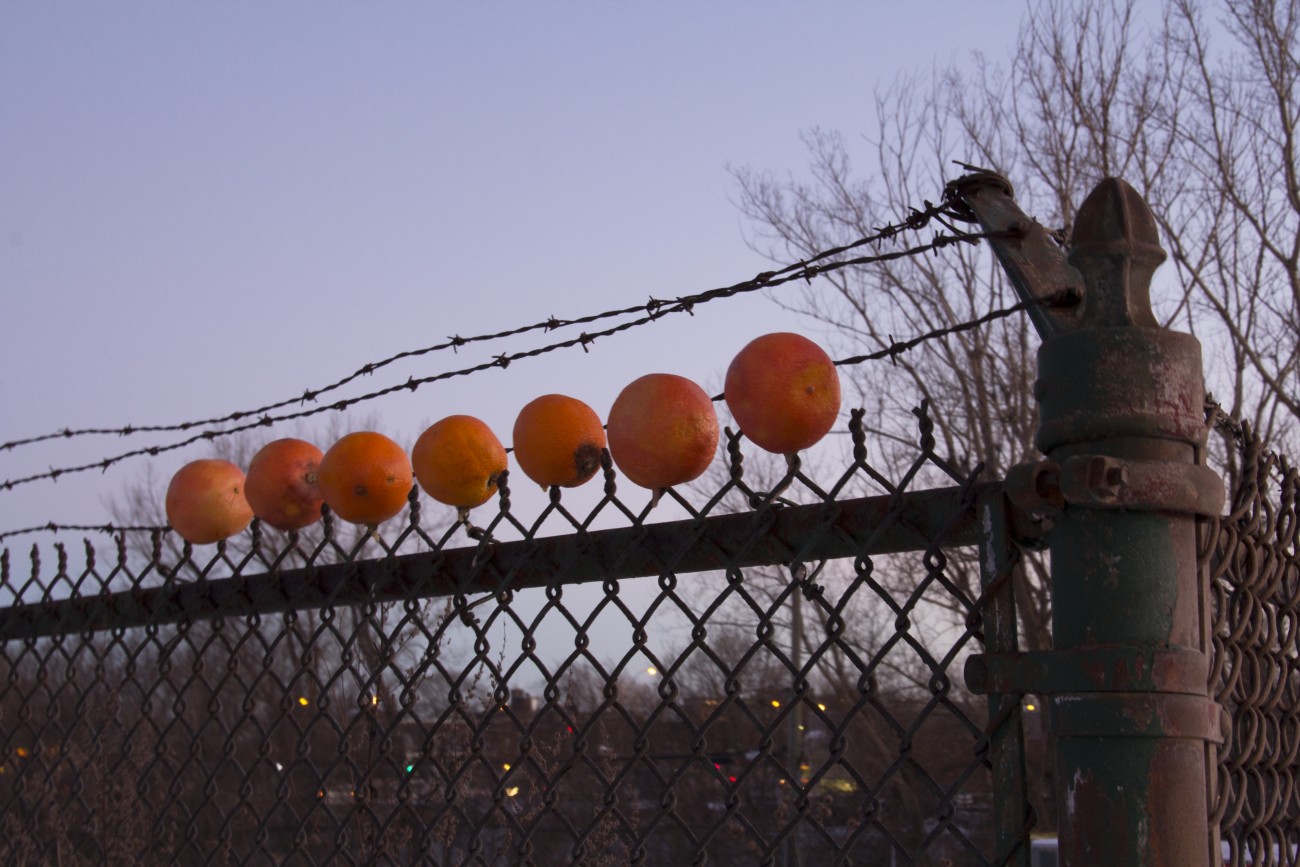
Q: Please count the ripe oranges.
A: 7